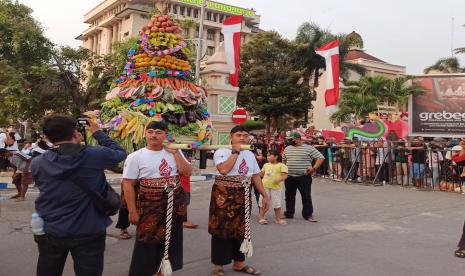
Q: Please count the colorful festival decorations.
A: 1